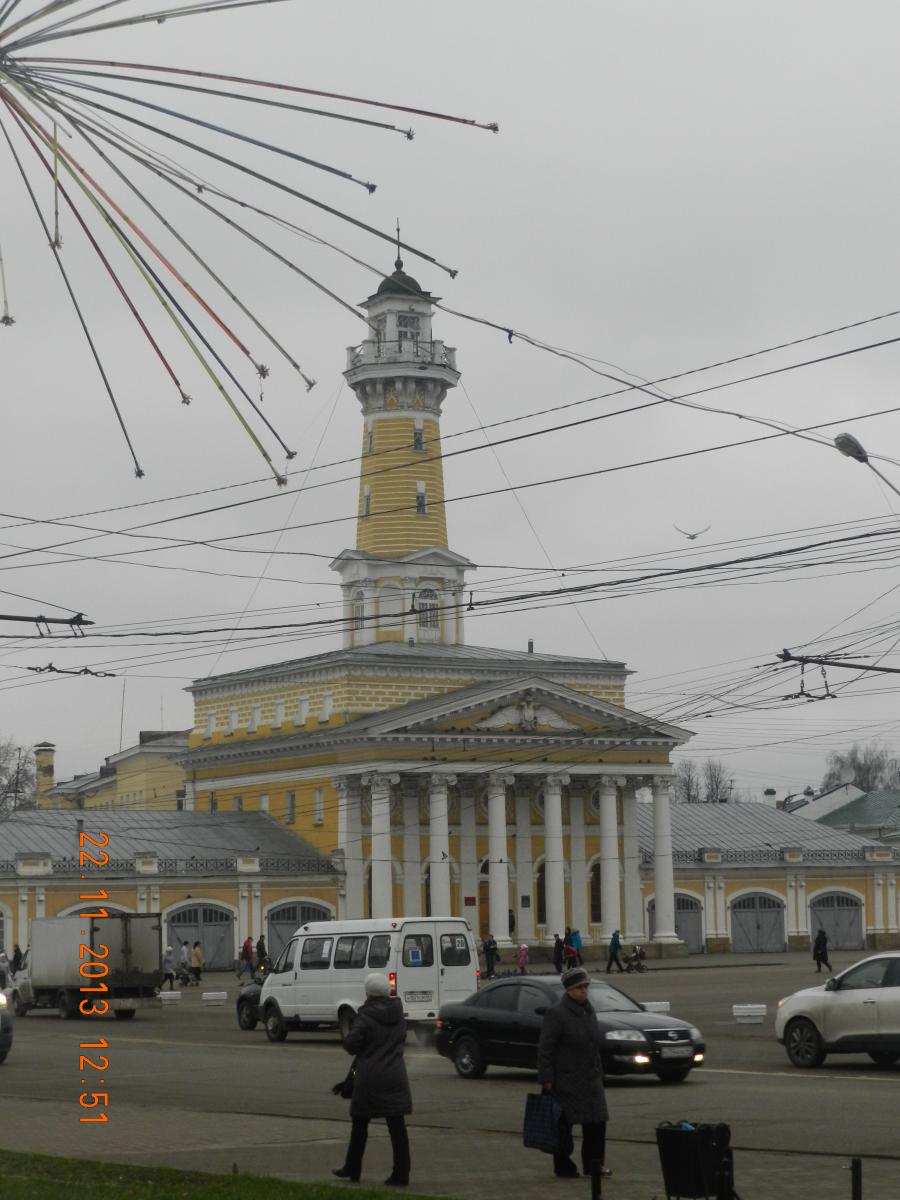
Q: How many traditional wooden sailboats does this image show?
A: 0